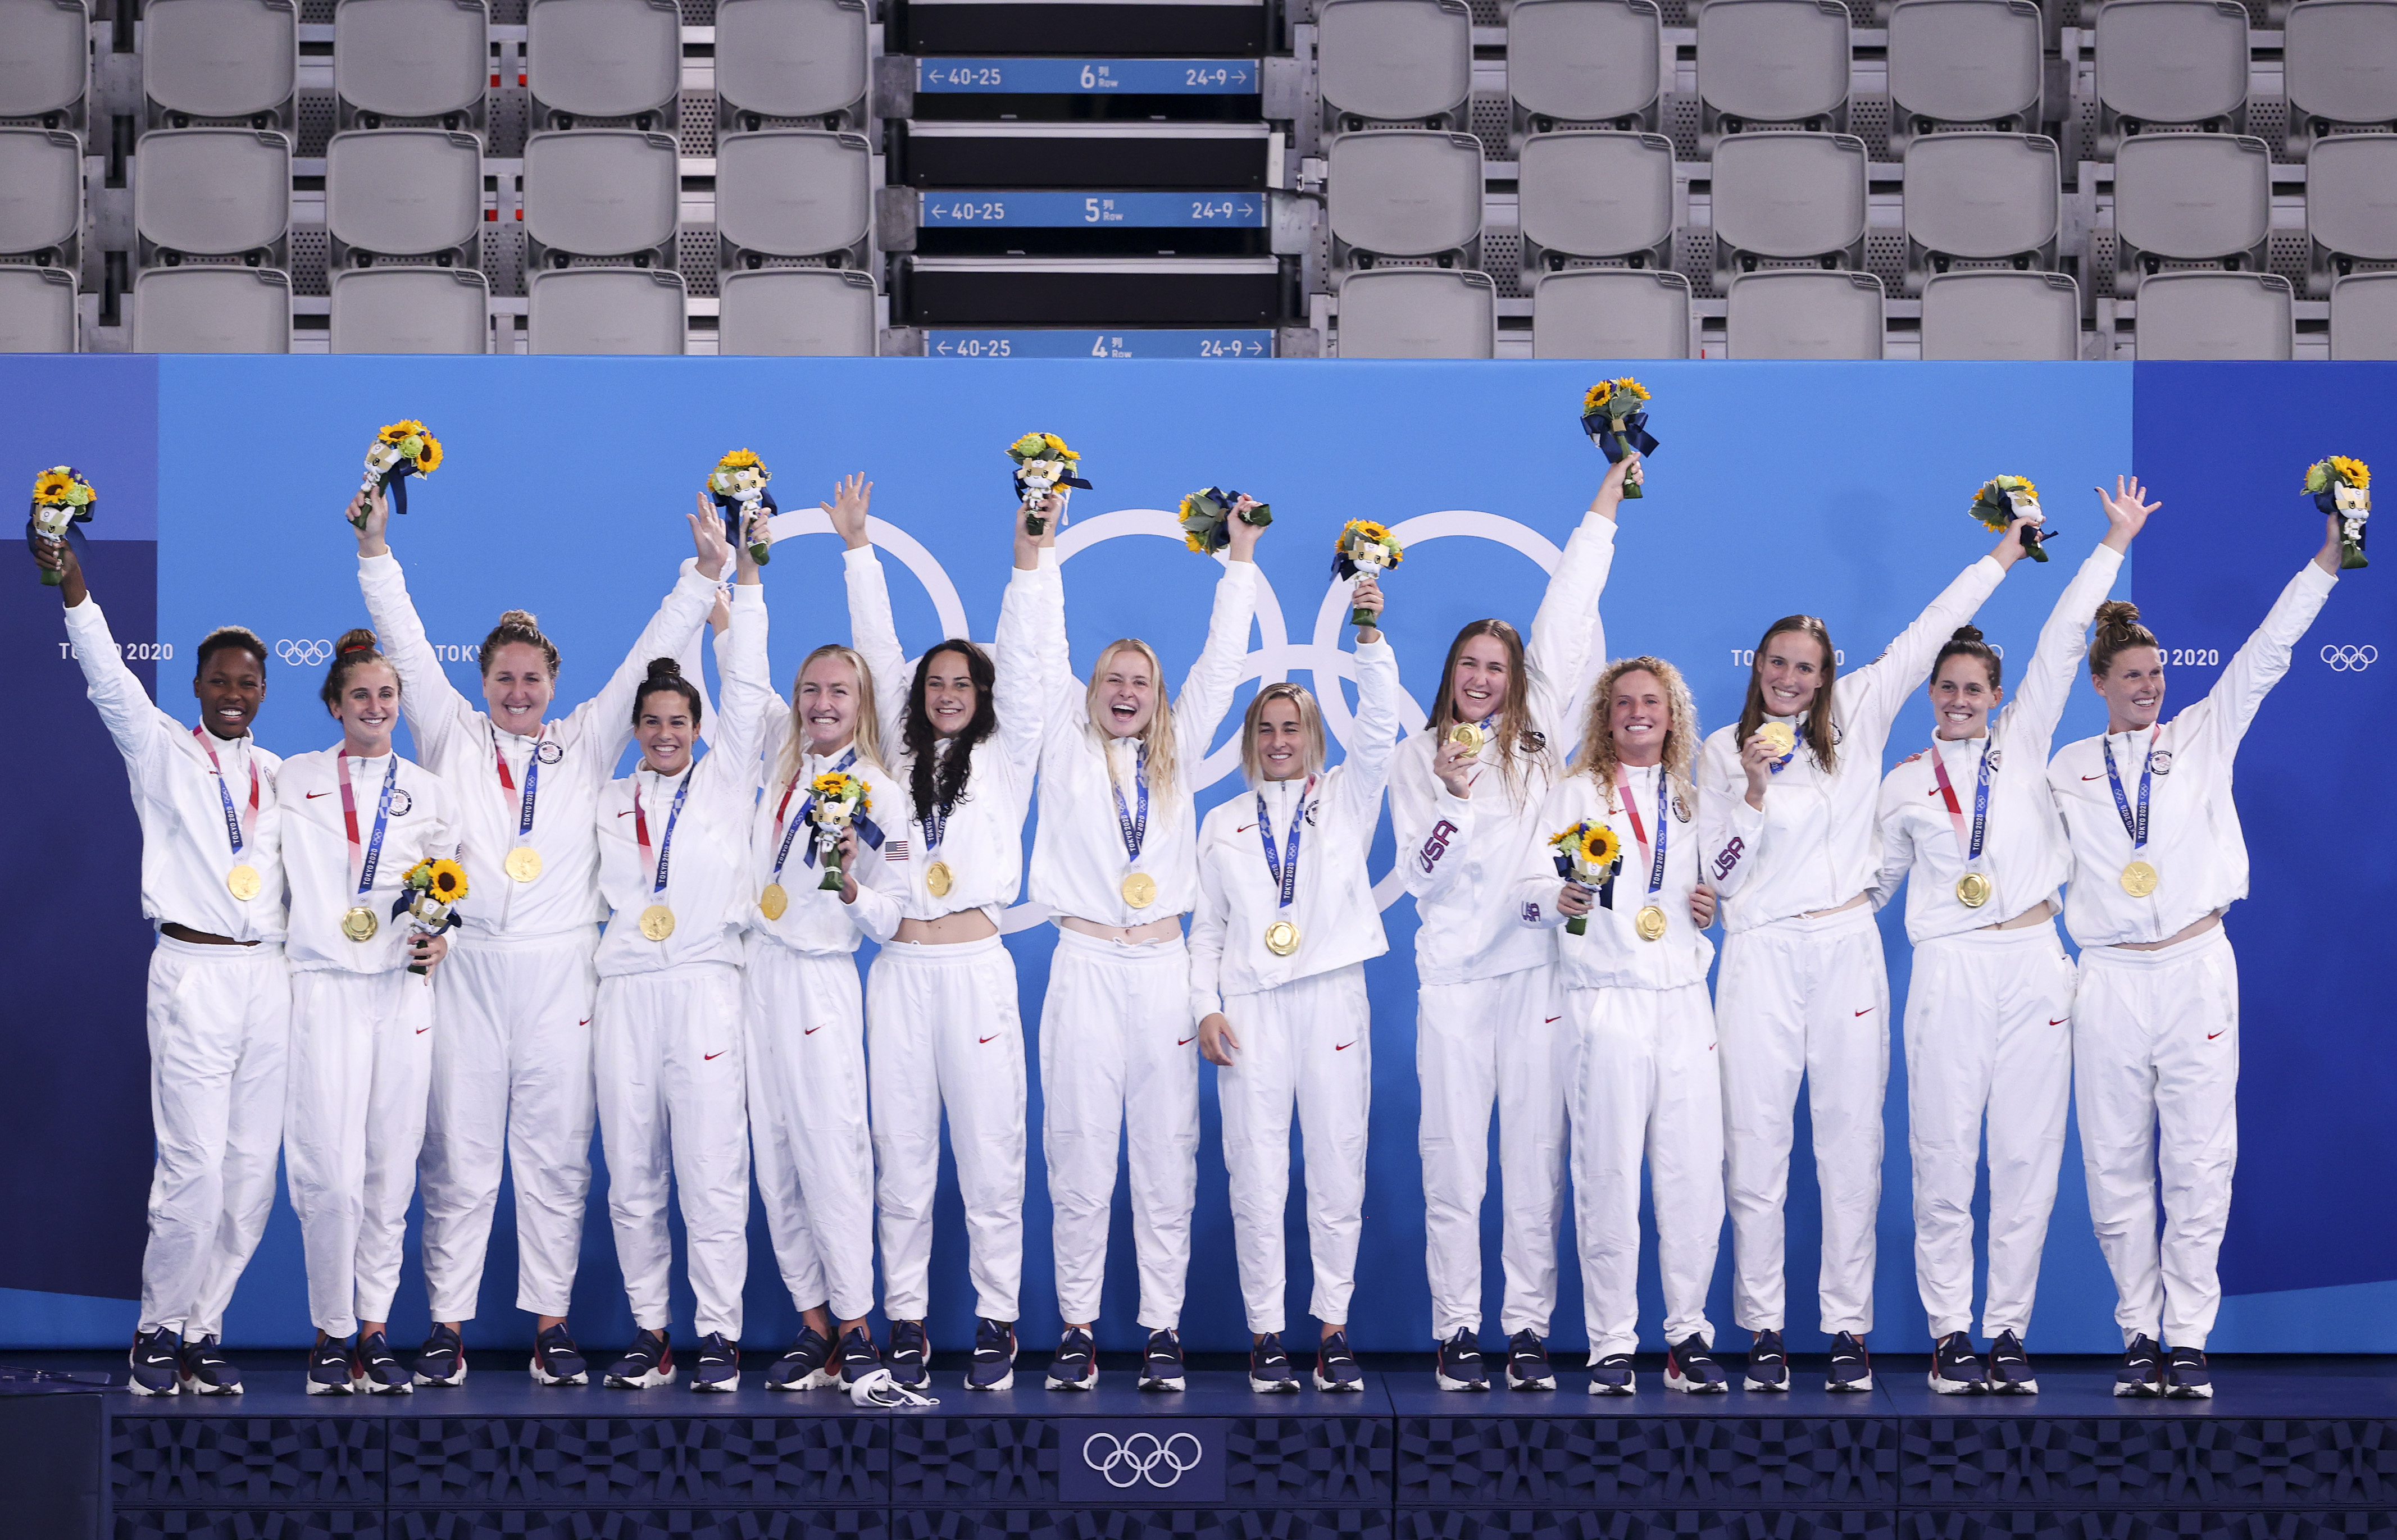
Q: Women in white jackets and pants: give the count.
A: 13